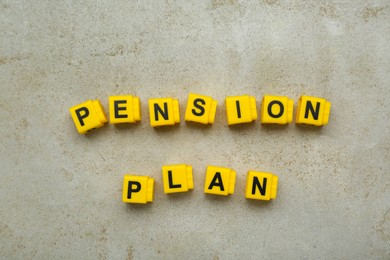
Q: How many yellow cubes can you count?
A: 11